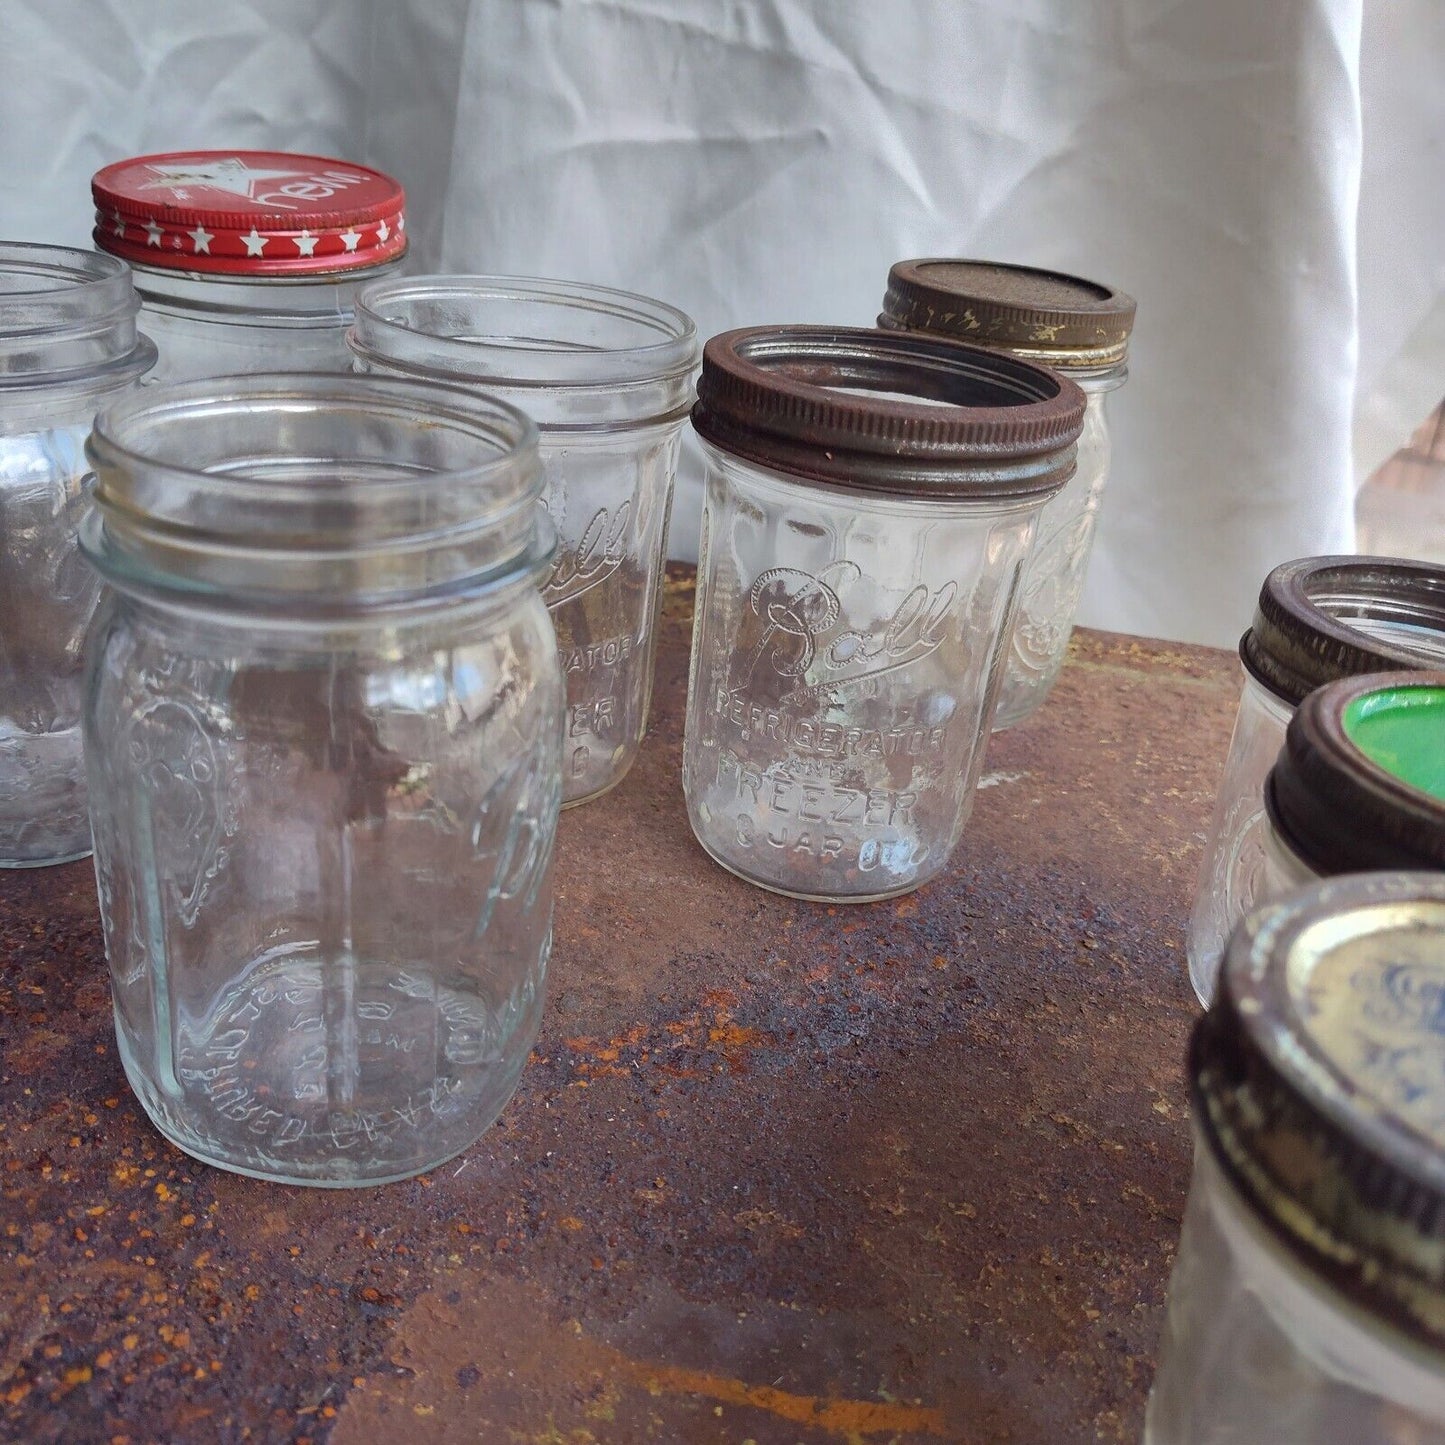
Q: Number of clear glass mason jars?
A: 9